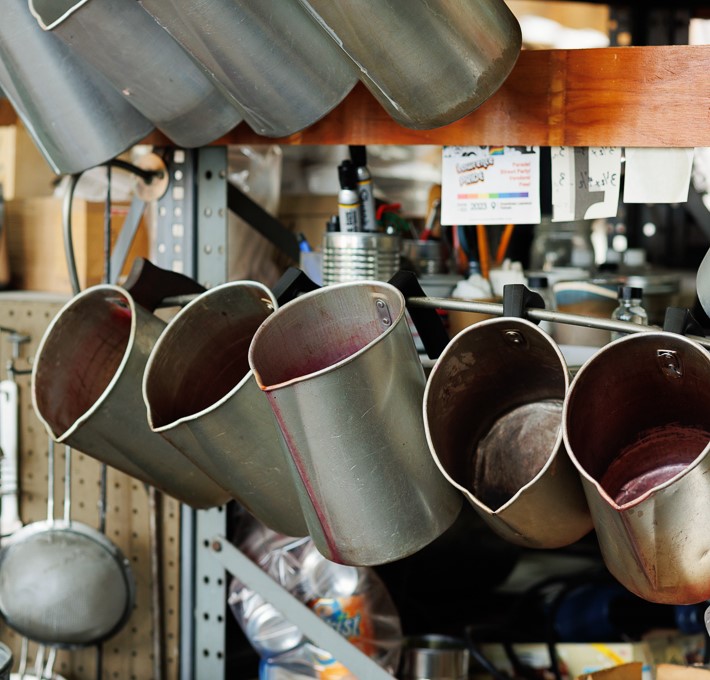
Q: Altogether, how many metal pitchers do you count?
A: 9